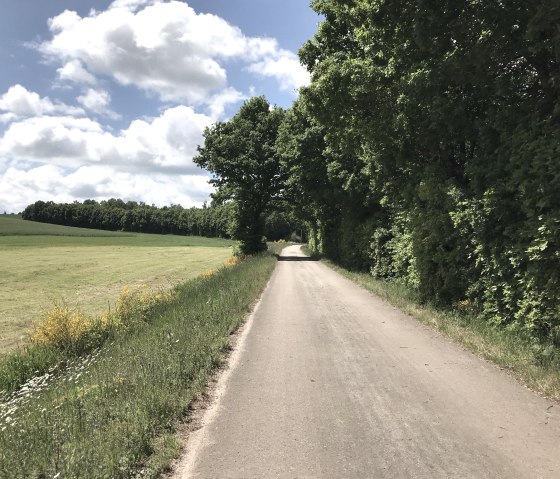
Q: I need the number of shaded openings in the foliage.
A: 1